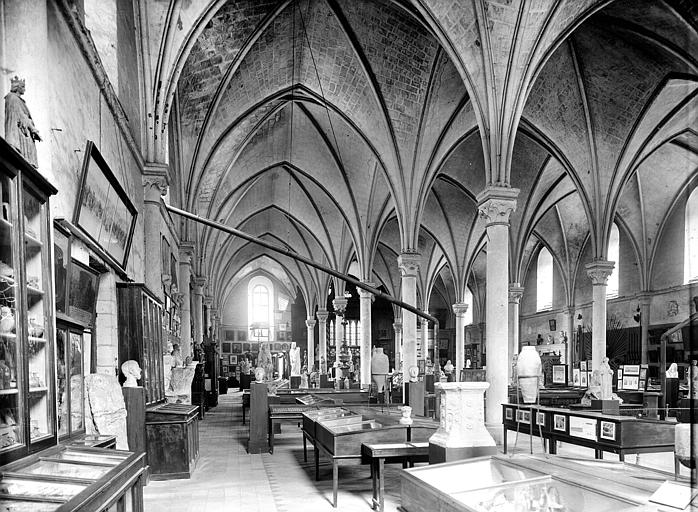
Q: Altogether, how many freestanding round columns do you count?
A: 11